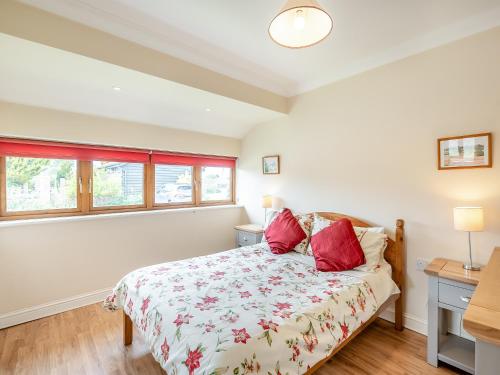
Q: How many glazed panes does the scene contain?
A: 4